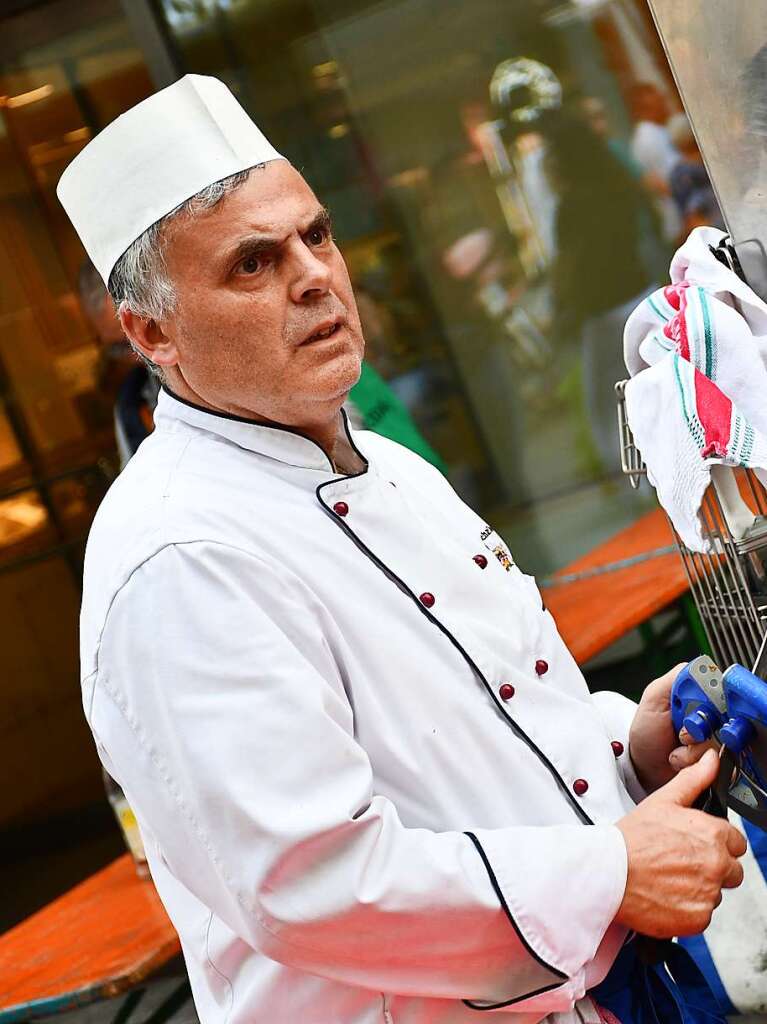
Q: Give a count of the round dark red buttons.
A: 7